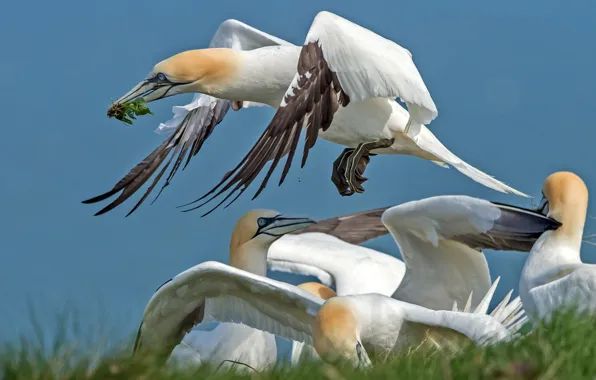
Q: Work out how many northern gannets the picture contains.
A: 5